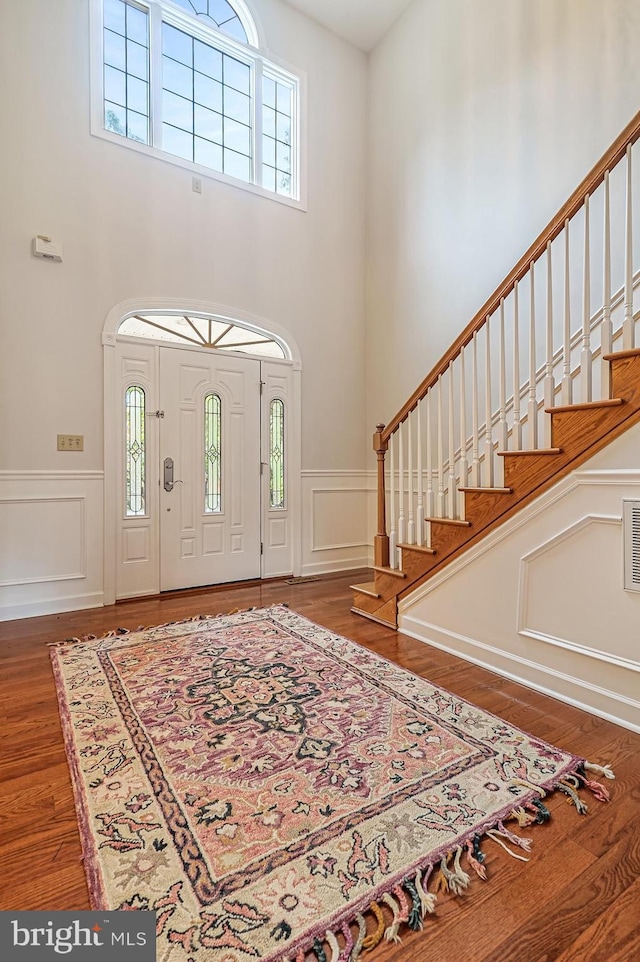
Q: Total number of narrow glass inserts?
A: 3